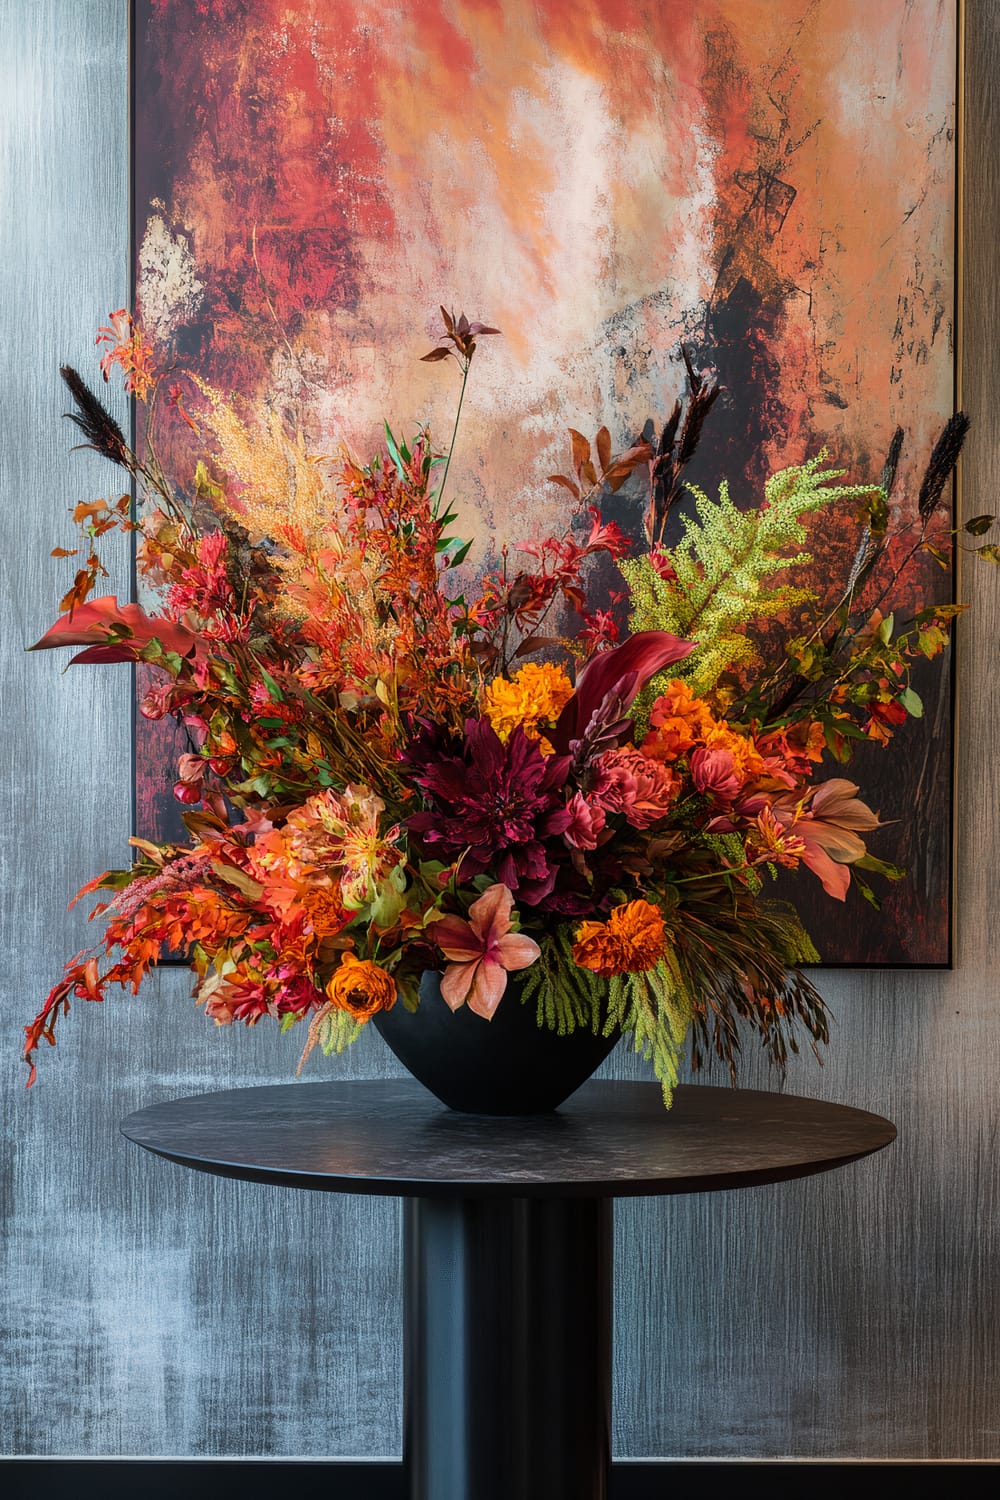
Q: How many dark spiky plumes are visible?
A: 5